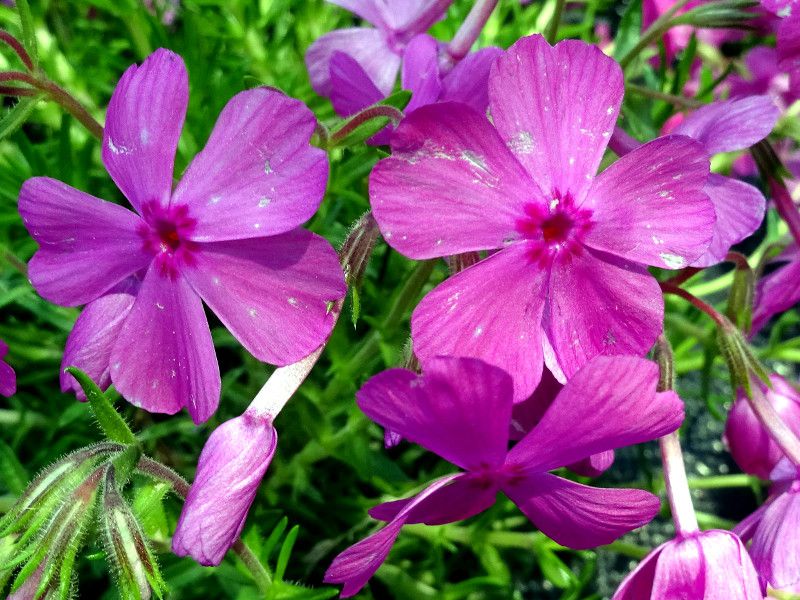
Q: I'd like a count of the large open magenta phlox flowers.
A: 3